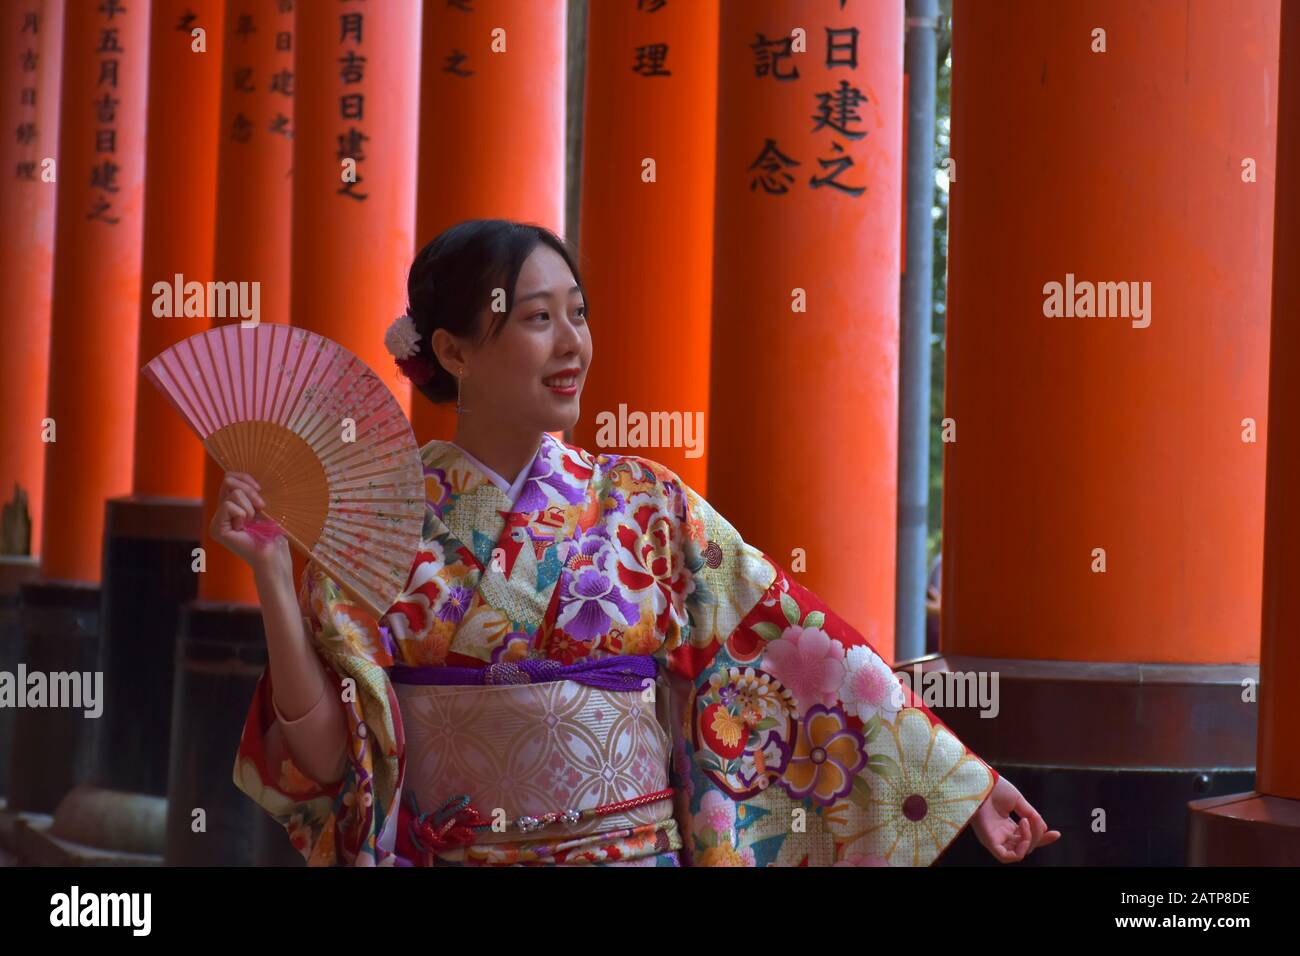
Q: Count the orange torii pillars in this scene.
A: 10